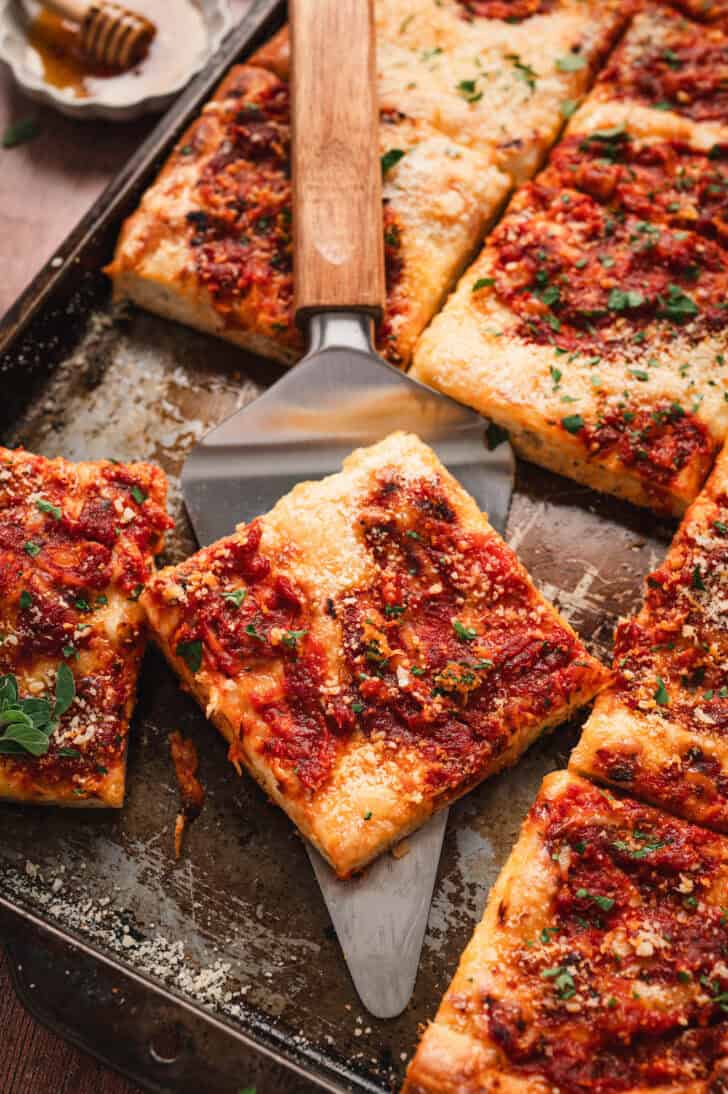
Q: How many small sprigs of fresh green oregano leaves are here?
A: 1